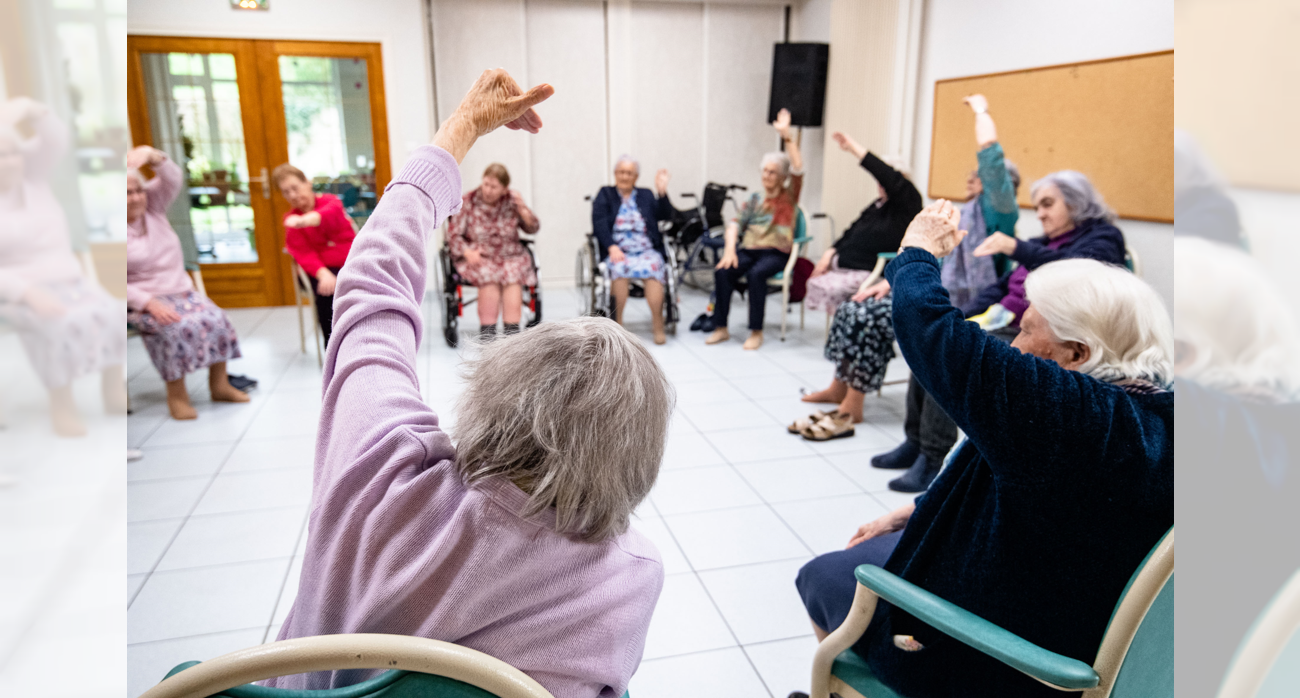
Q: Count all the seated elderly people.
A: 10